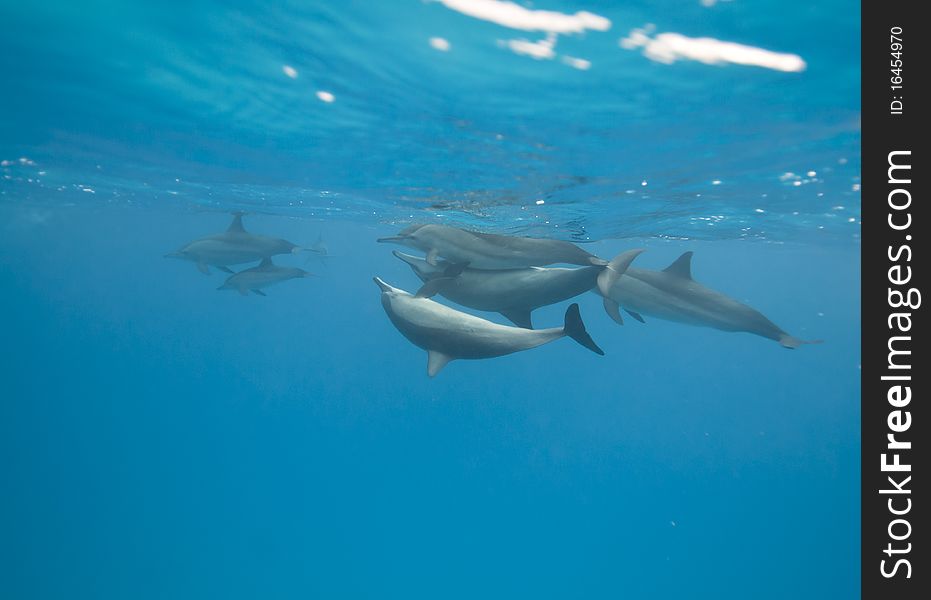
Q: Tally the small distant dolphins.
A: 2